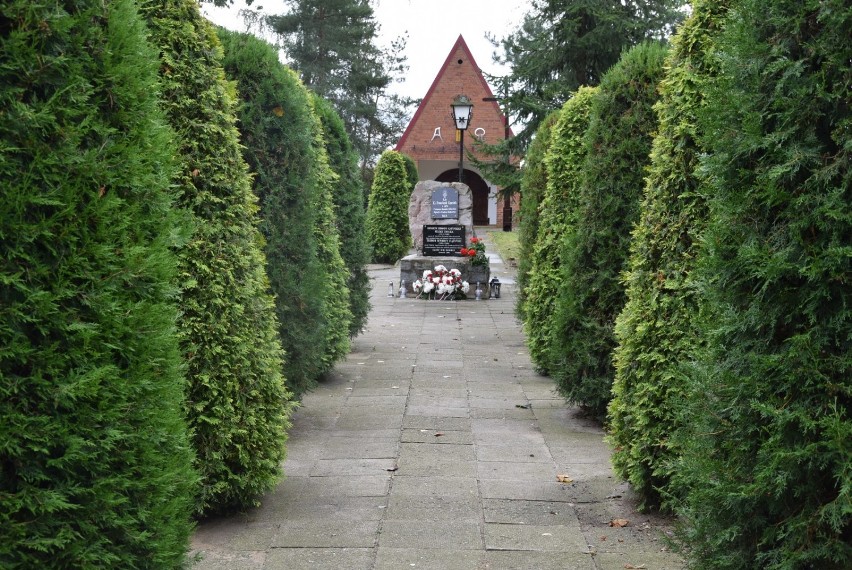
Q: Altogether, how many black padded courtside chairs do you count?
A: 0